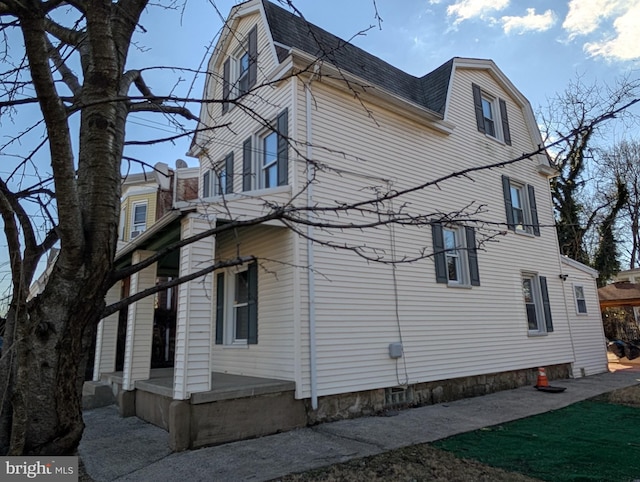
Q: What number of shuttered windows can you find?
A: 8